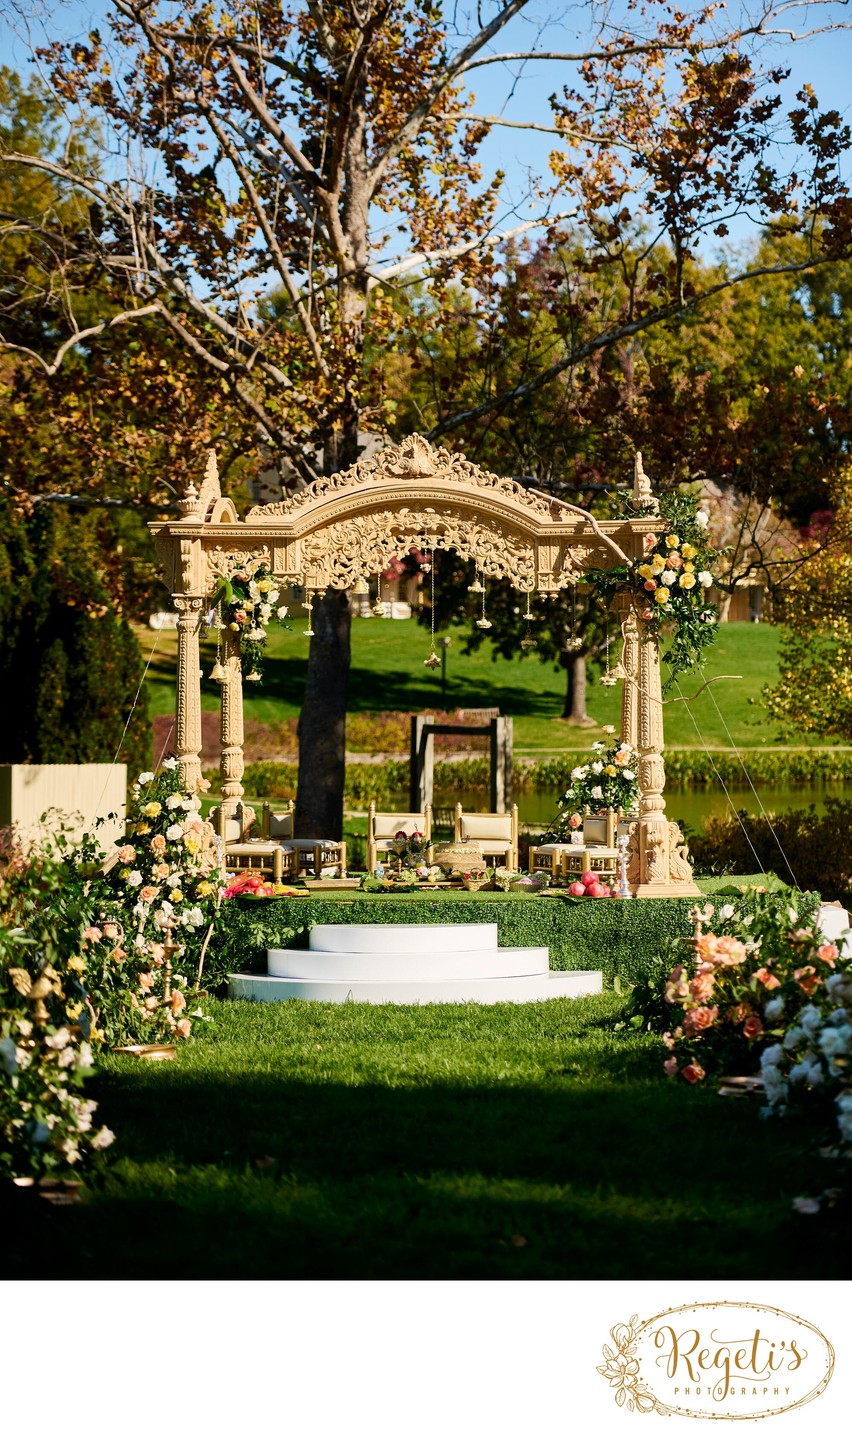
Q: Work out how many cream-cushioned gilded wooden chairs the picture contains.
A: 6